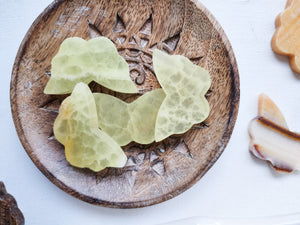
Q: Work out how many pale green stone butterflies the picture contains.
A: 4